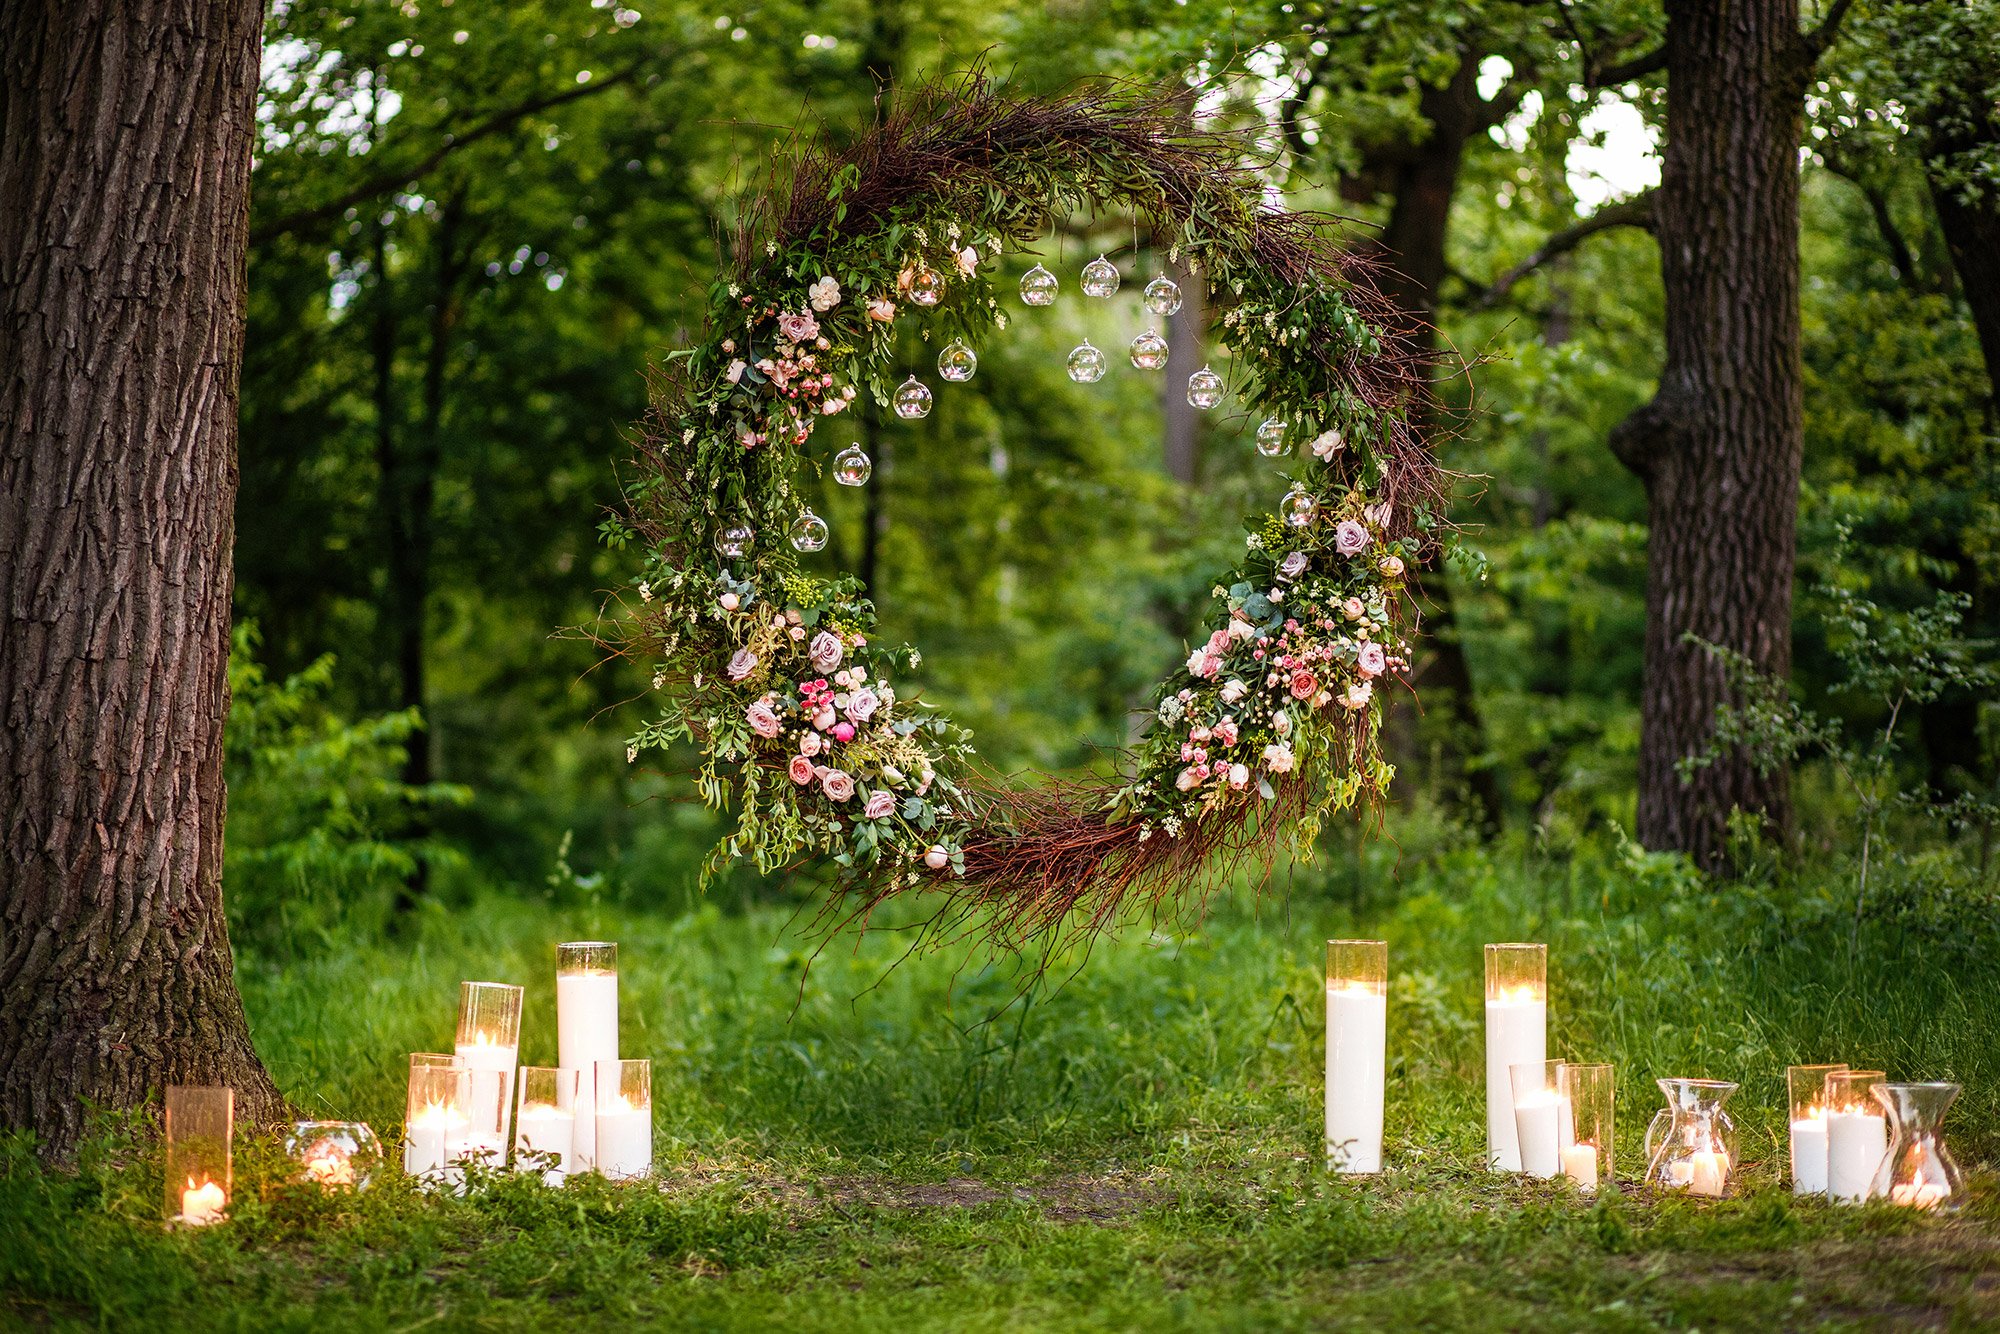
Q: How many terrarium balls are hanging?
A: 14